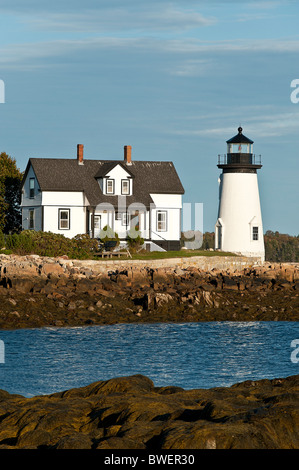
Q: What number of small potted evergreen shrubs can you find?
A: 2